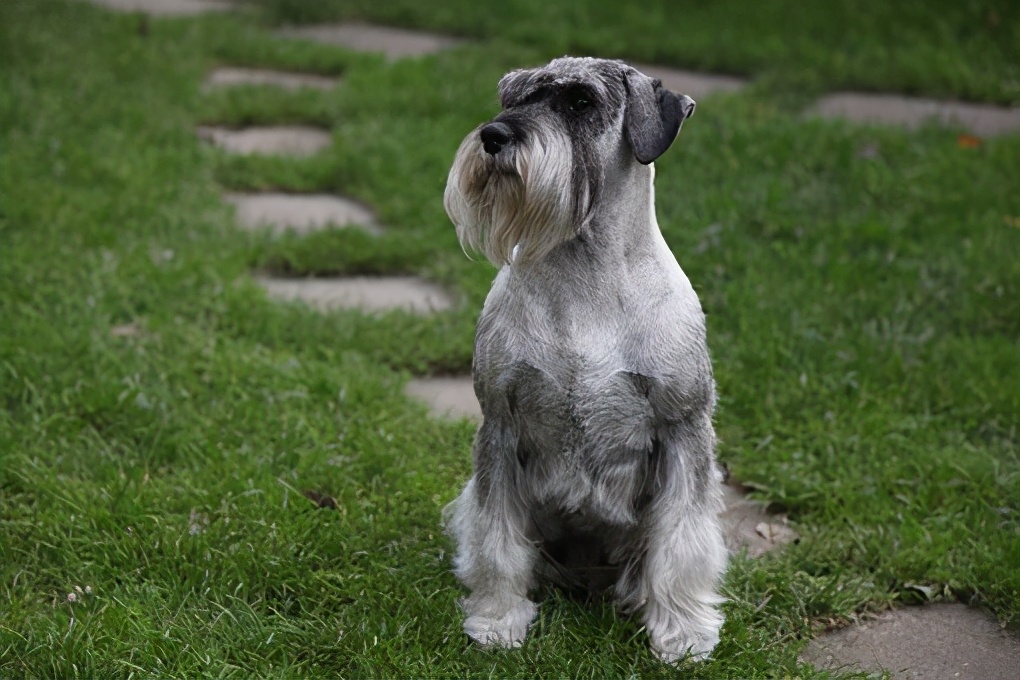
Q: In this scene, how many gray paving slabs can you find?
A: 11